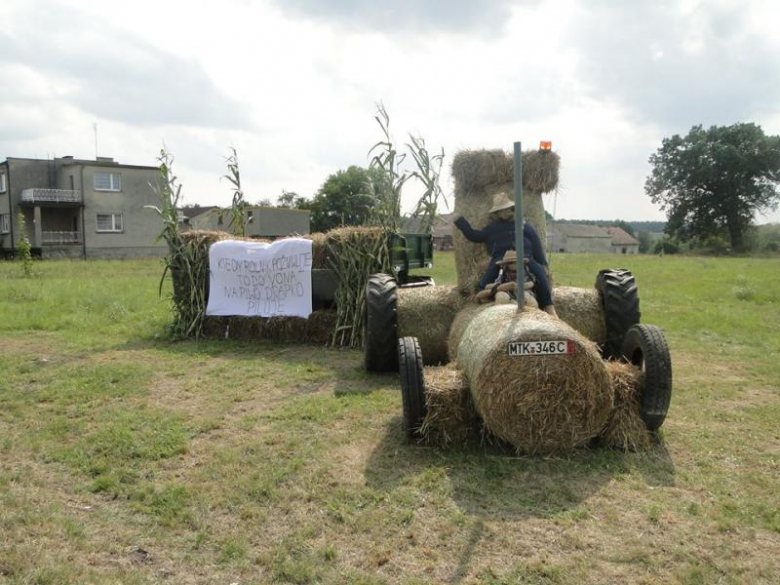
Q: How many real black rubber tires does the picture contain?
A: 4